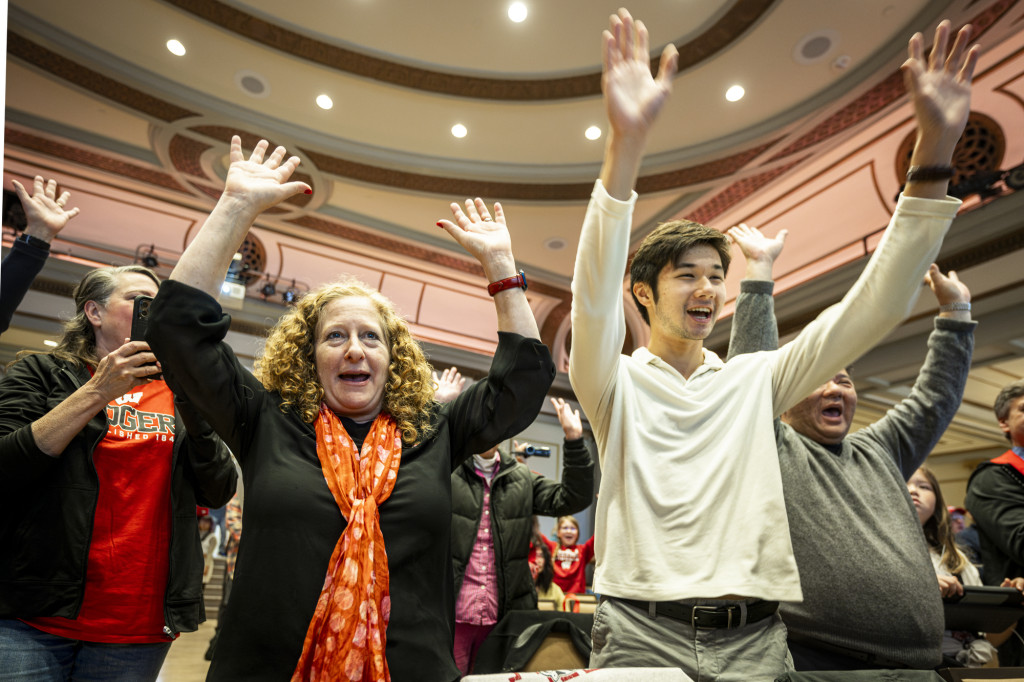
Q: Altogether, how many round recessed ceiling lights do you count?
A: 6